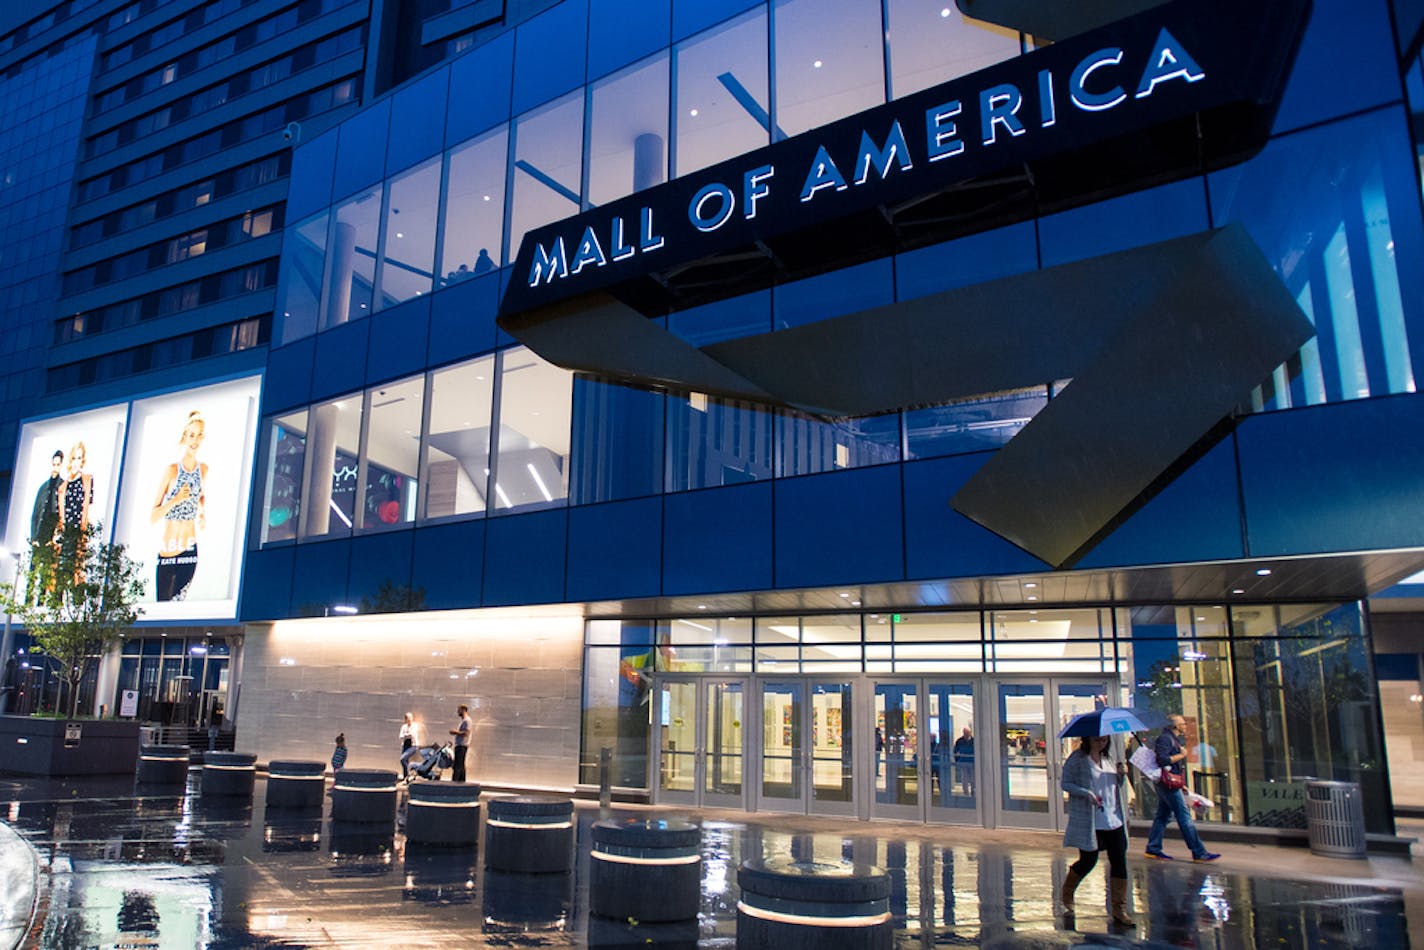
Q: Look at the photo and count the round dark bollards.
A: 8